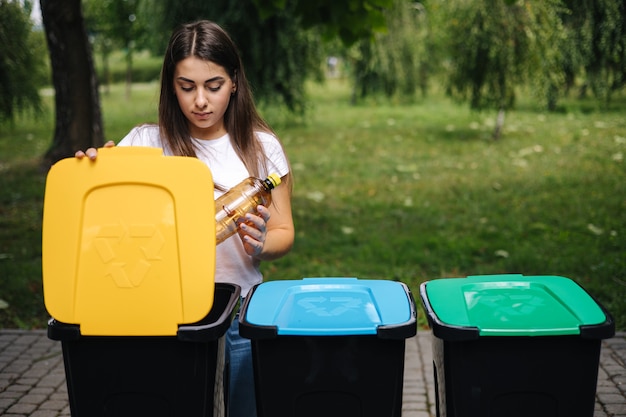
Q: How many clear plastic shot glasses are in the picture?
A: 0